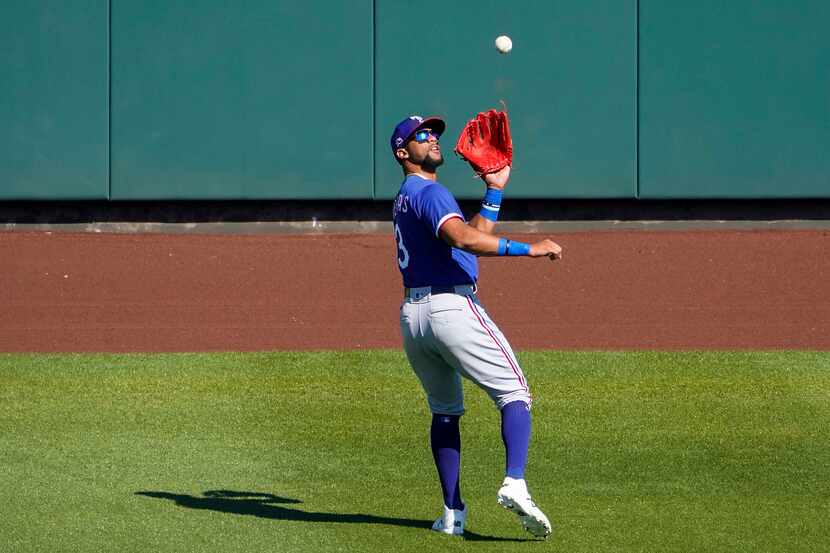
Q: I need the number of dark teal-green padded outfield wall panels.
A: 4